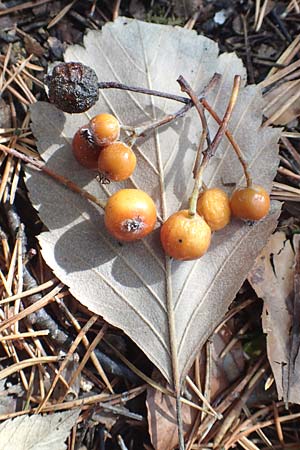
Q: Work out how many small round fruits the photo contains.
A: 8